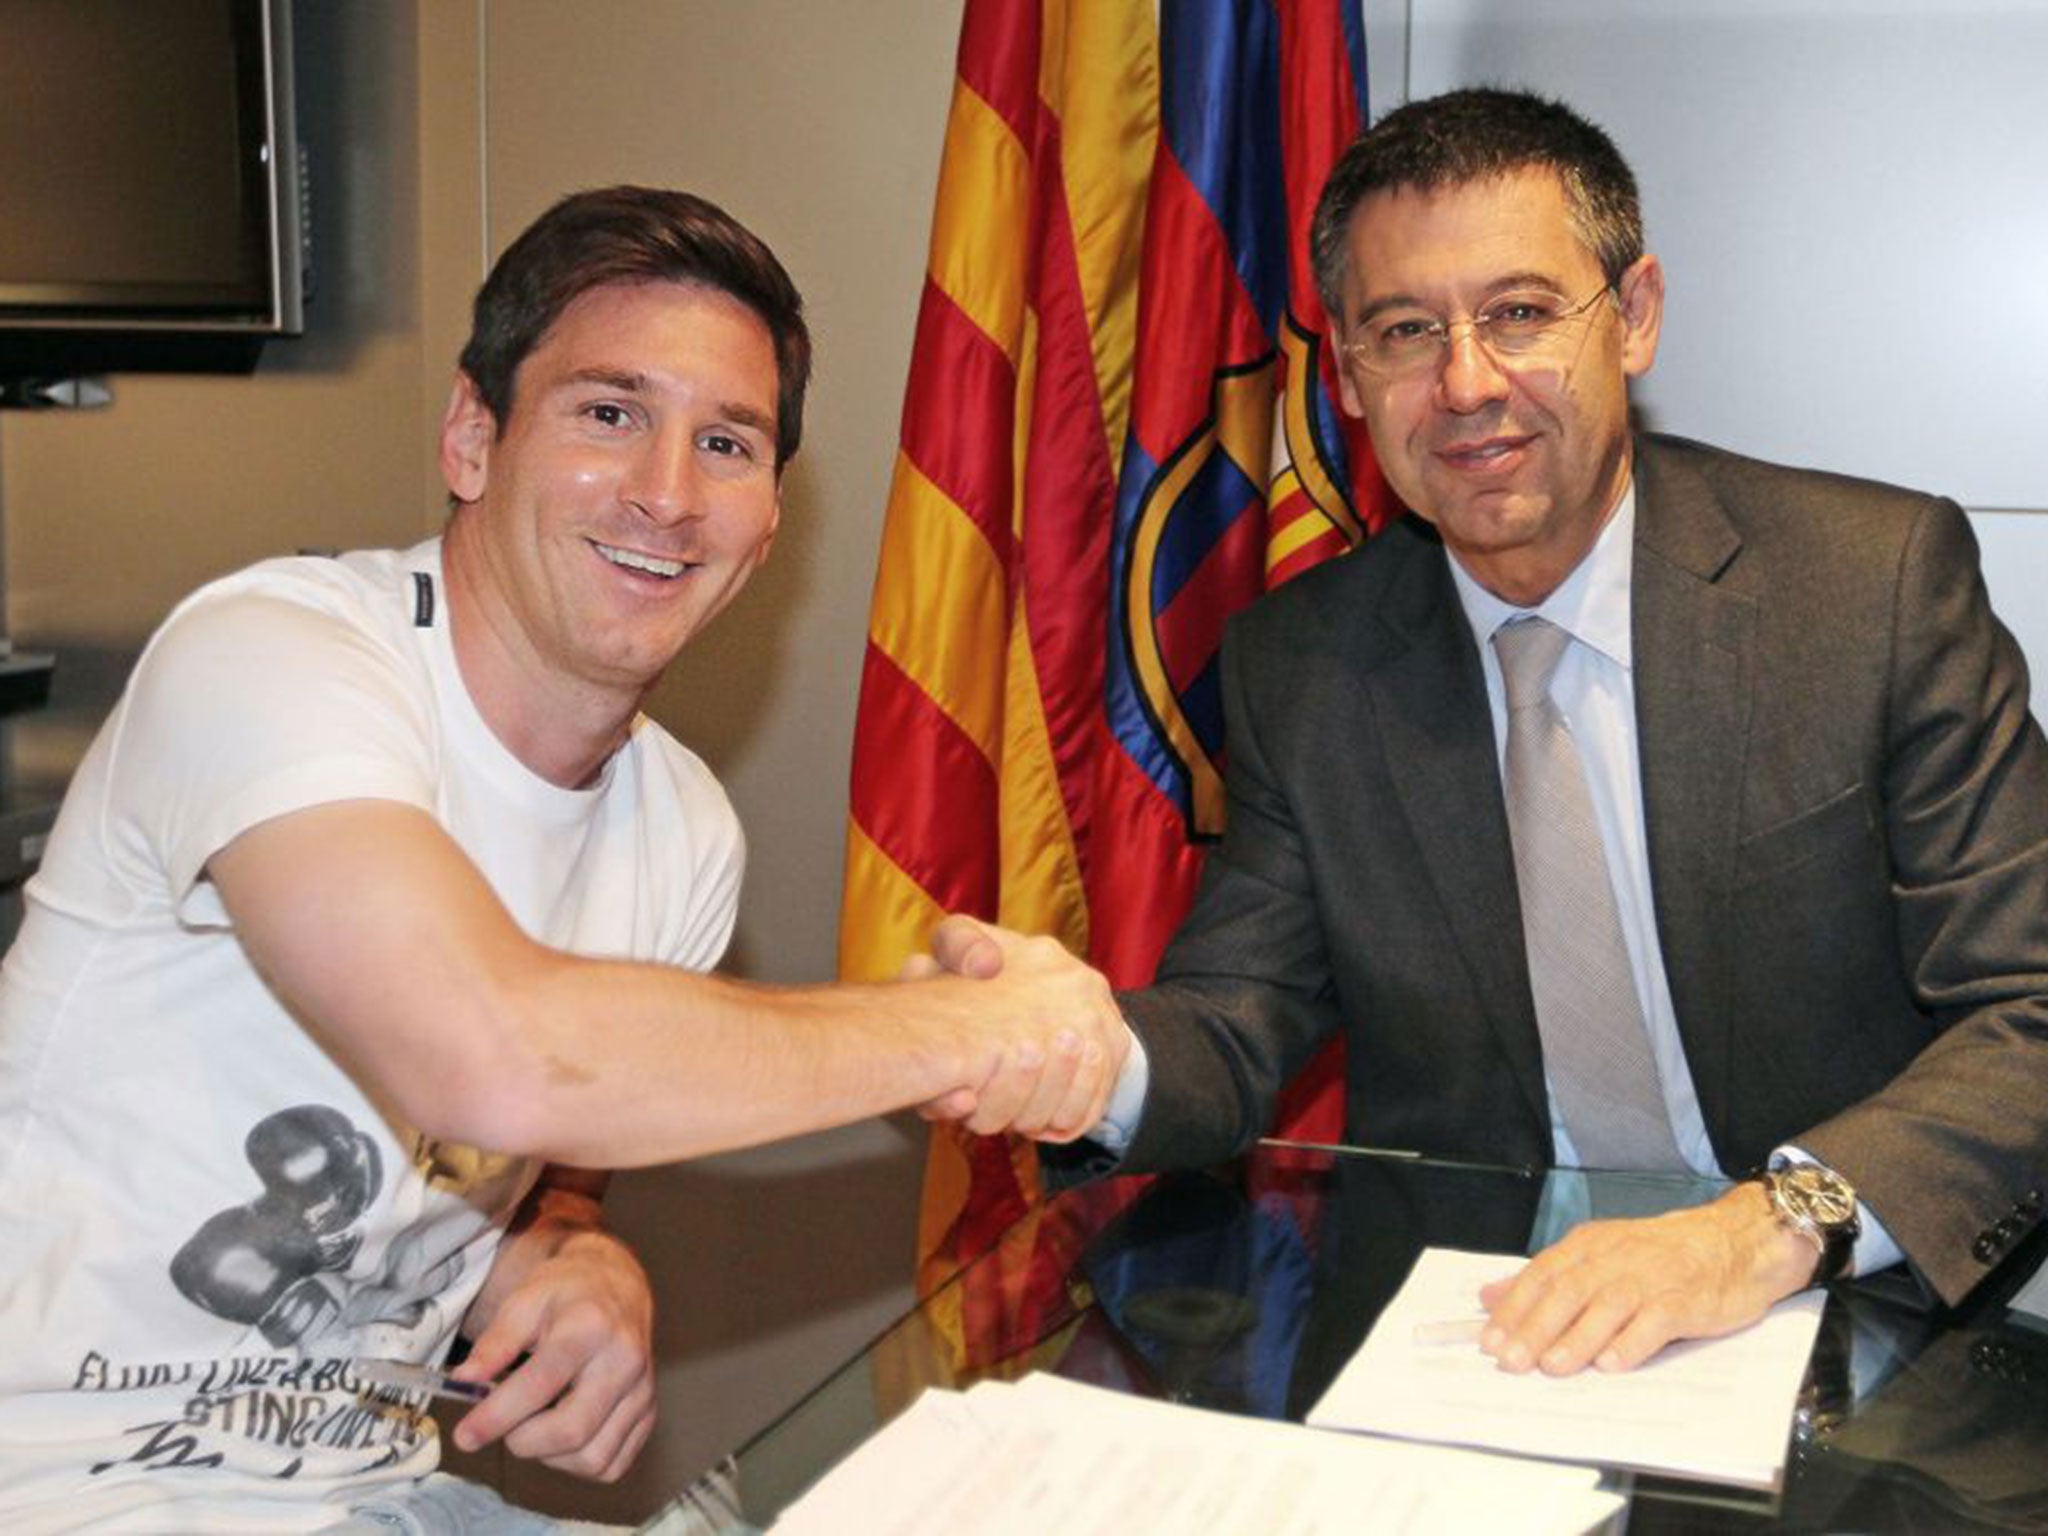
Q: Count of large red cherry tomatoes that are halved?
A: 0